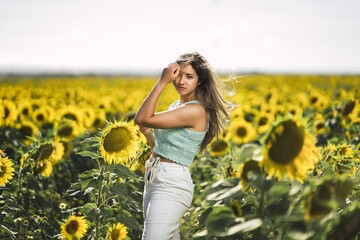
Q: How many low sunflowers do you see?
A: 2